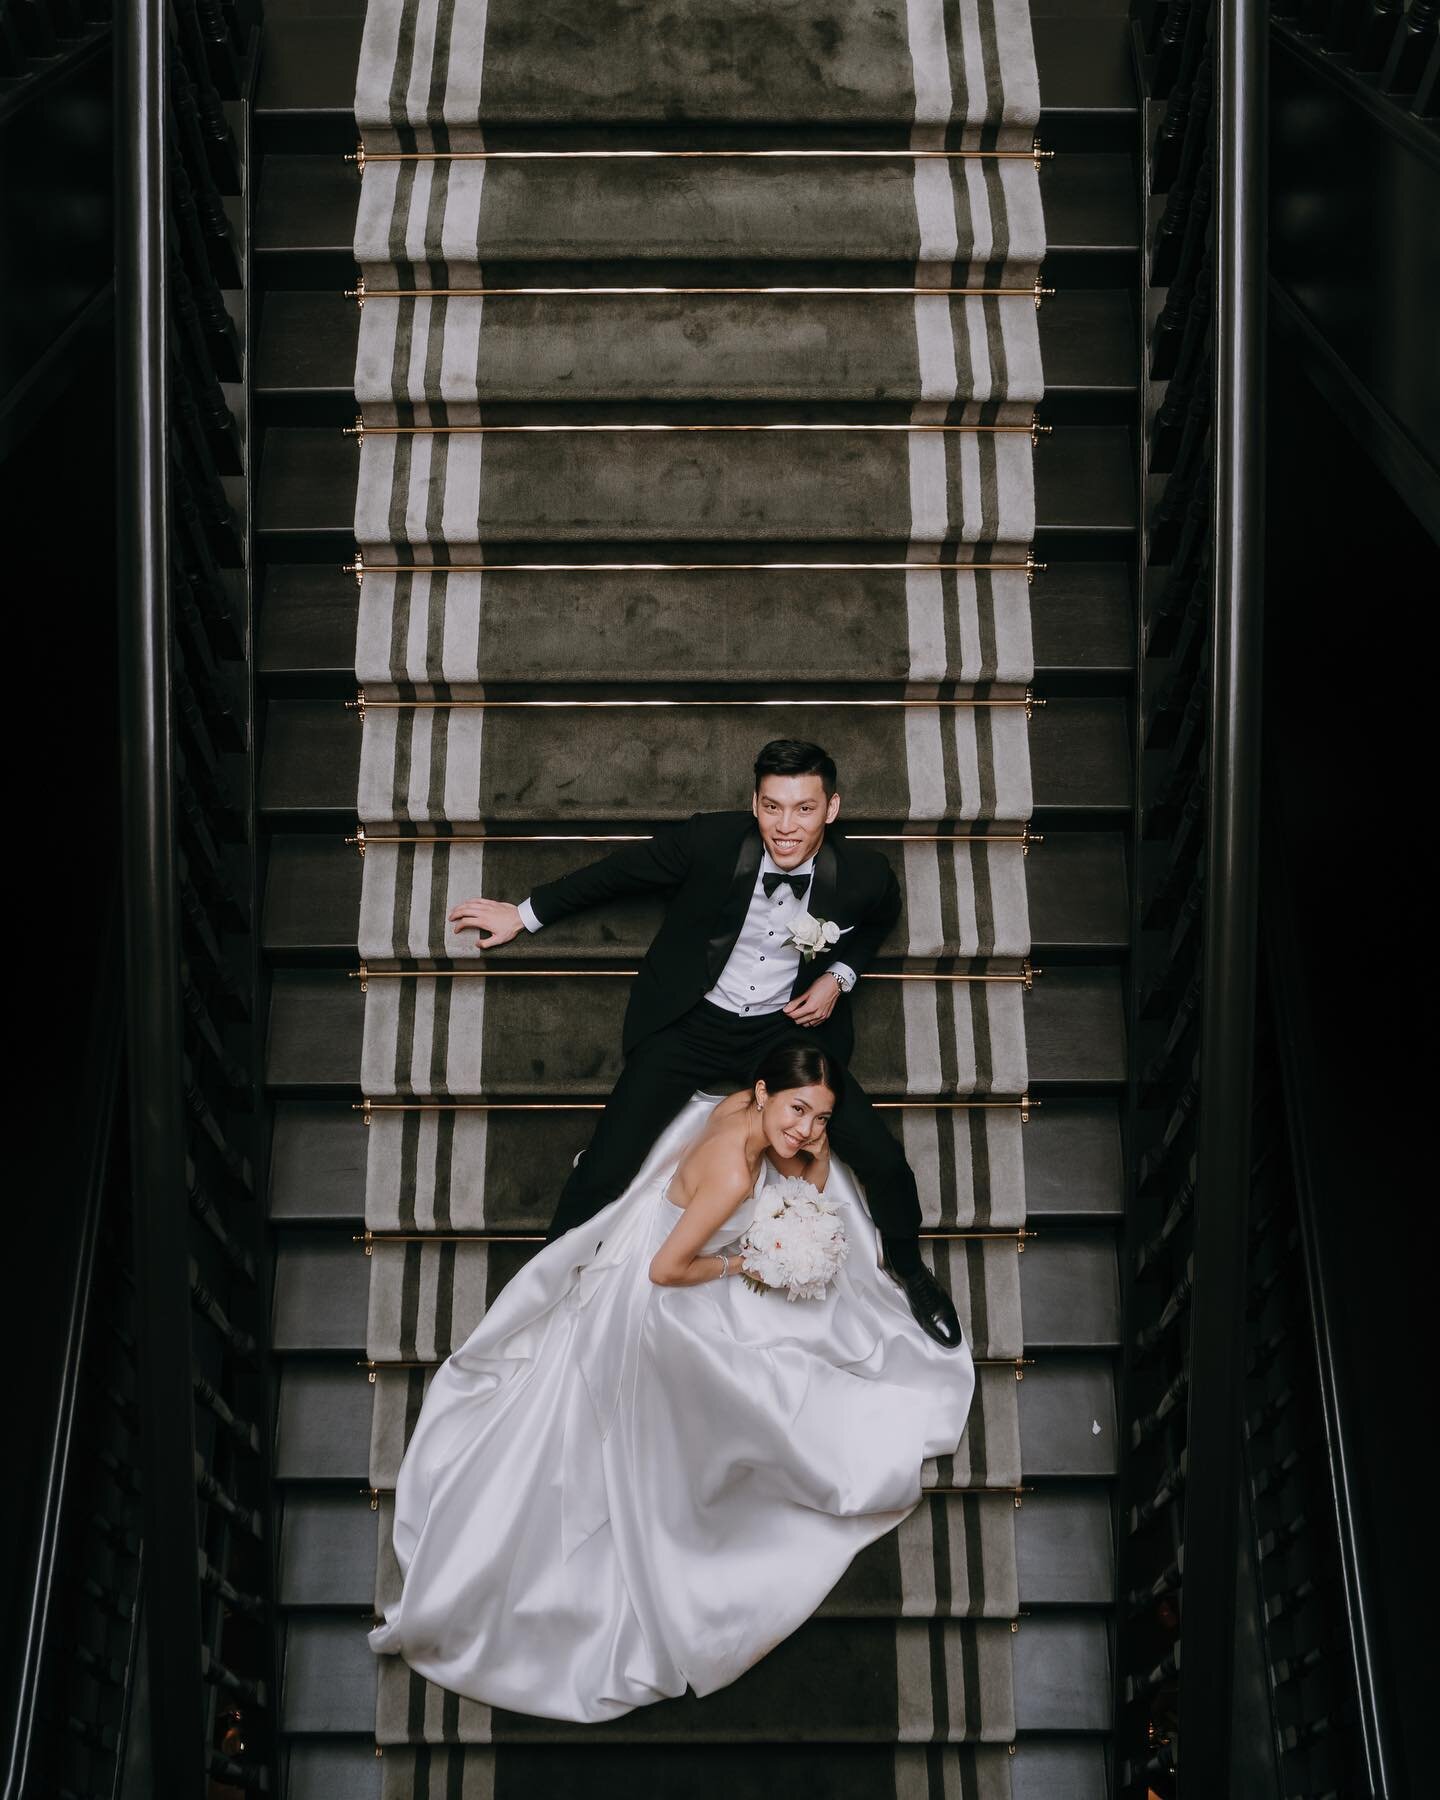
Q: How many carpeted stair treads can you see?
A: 14